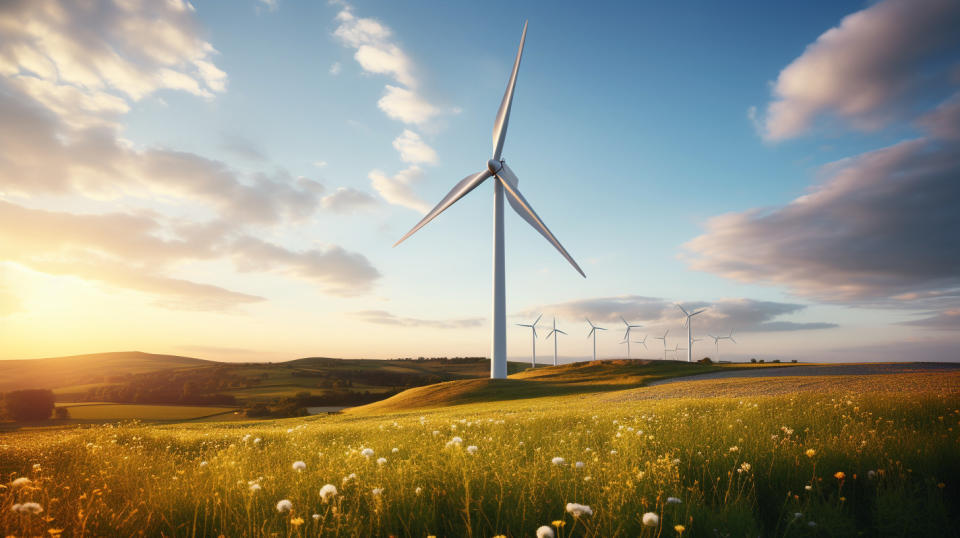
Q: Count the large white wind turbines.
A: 1